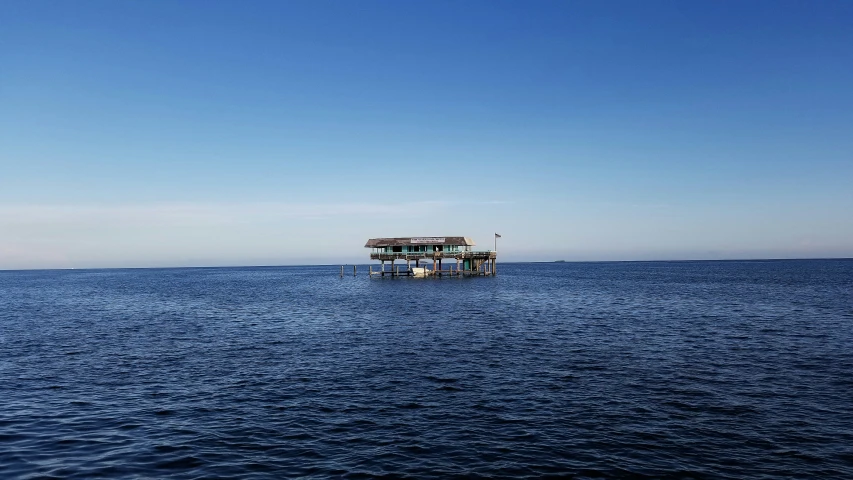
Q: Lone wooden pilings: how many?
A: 2